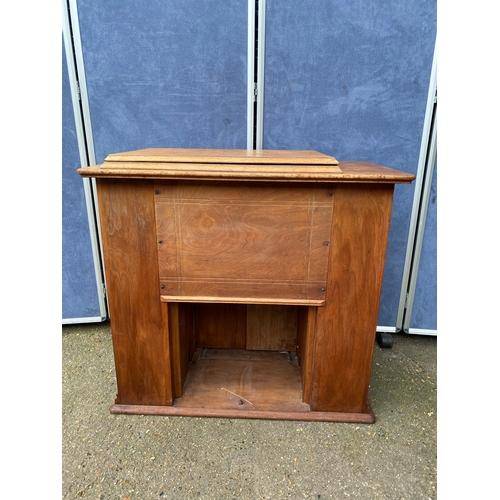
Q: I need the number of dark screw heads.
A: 6